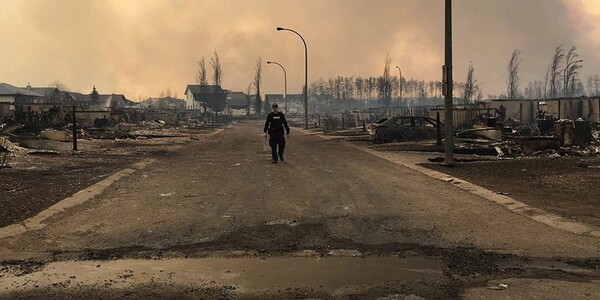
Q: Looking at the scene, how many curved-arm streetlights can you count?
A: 3